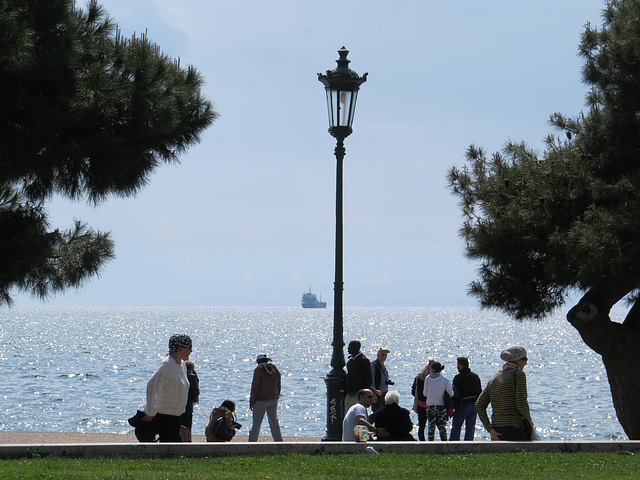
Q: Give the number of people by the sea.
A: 12